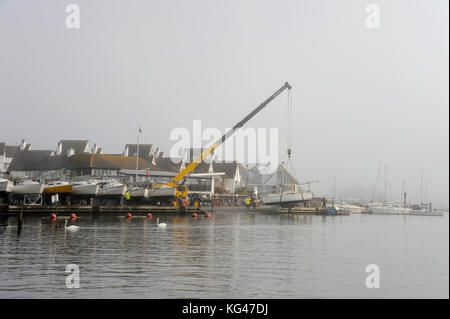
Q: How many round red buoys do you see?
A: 6